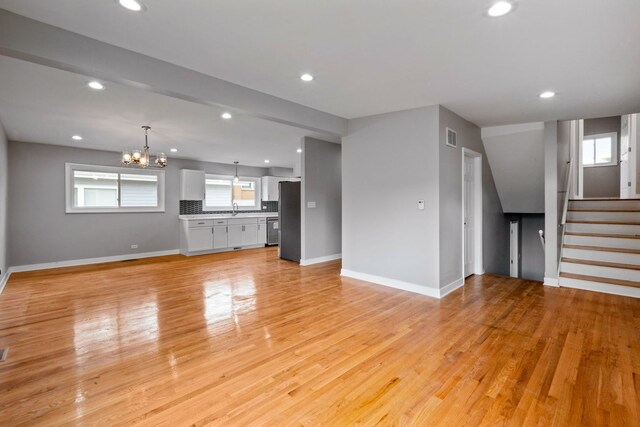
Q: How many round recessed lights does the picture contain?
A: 10